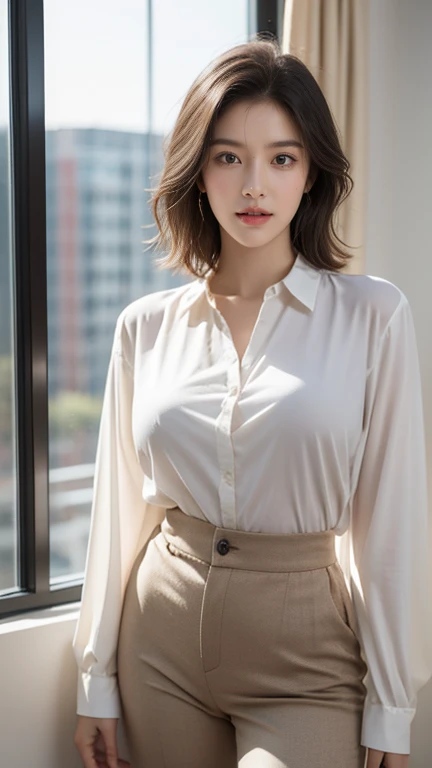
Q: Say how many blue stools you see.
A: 0